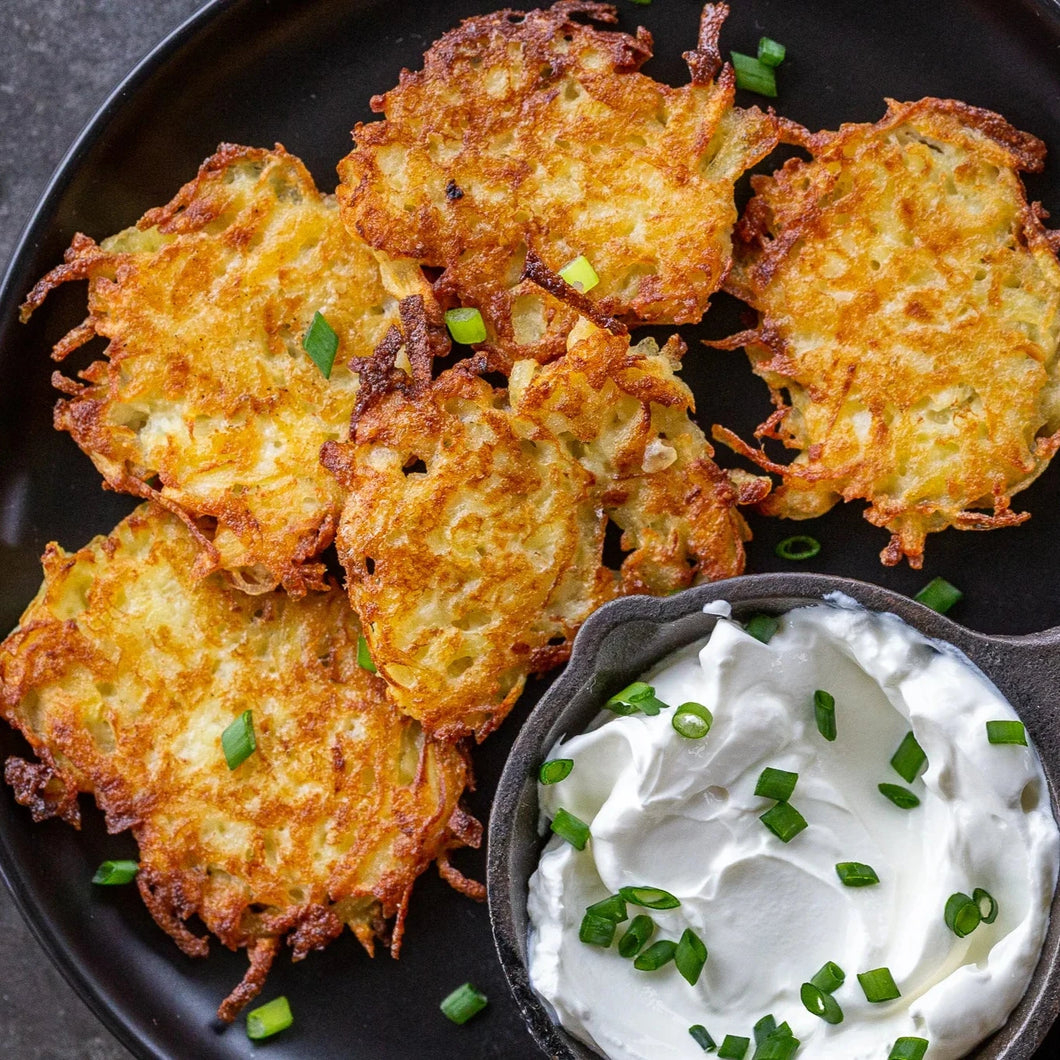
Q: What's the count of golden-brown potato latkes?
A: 5